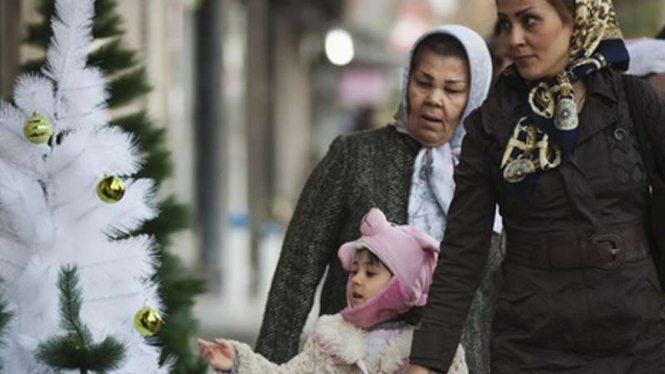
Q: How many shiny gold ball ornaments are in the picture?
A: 3